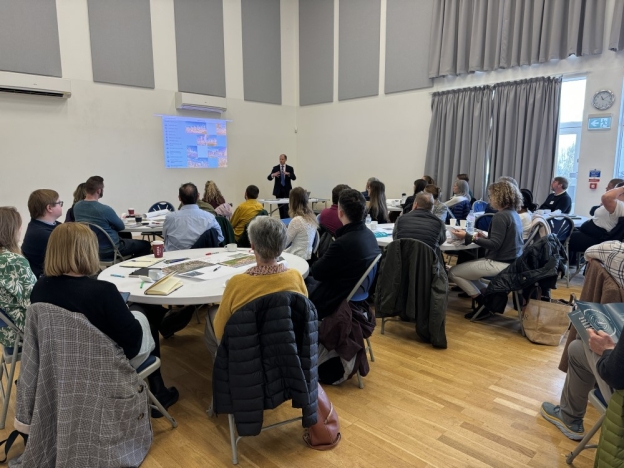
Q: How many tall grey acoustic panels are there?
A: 7